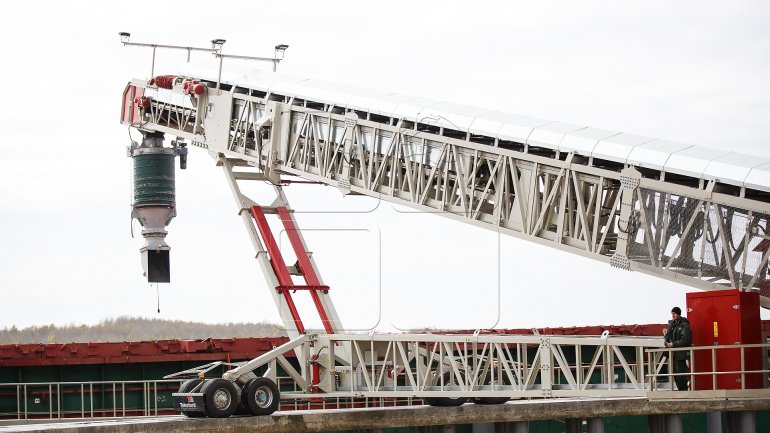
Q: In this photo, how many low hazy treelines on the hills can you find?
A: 1